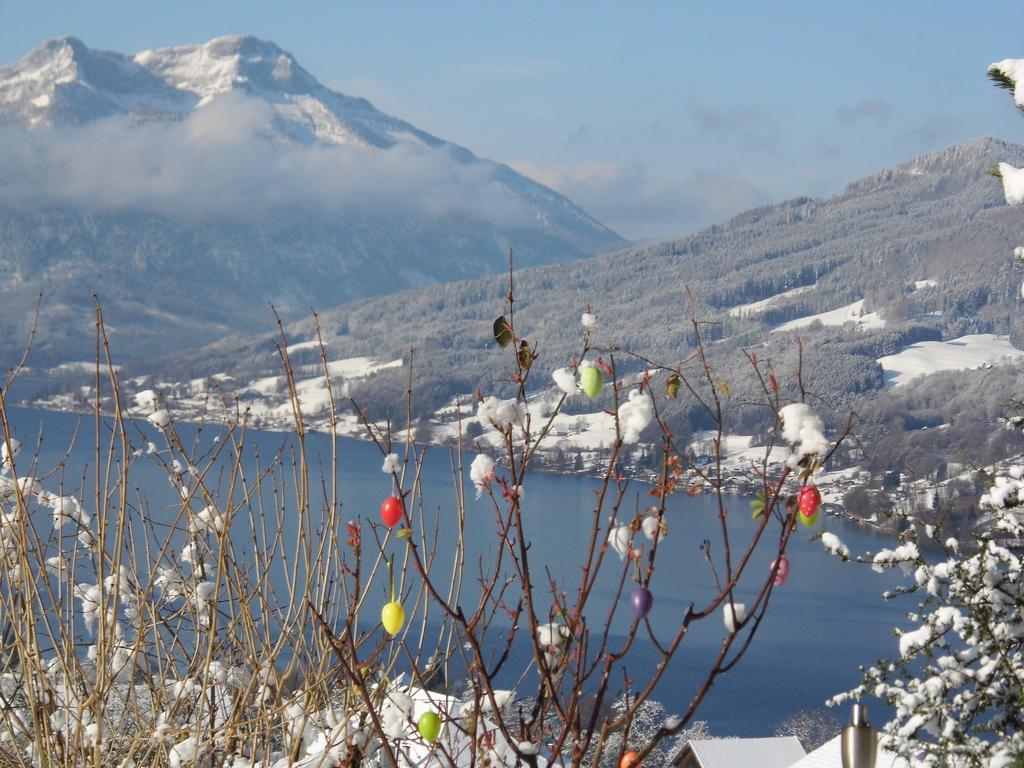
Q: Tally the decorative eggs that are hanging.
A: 9